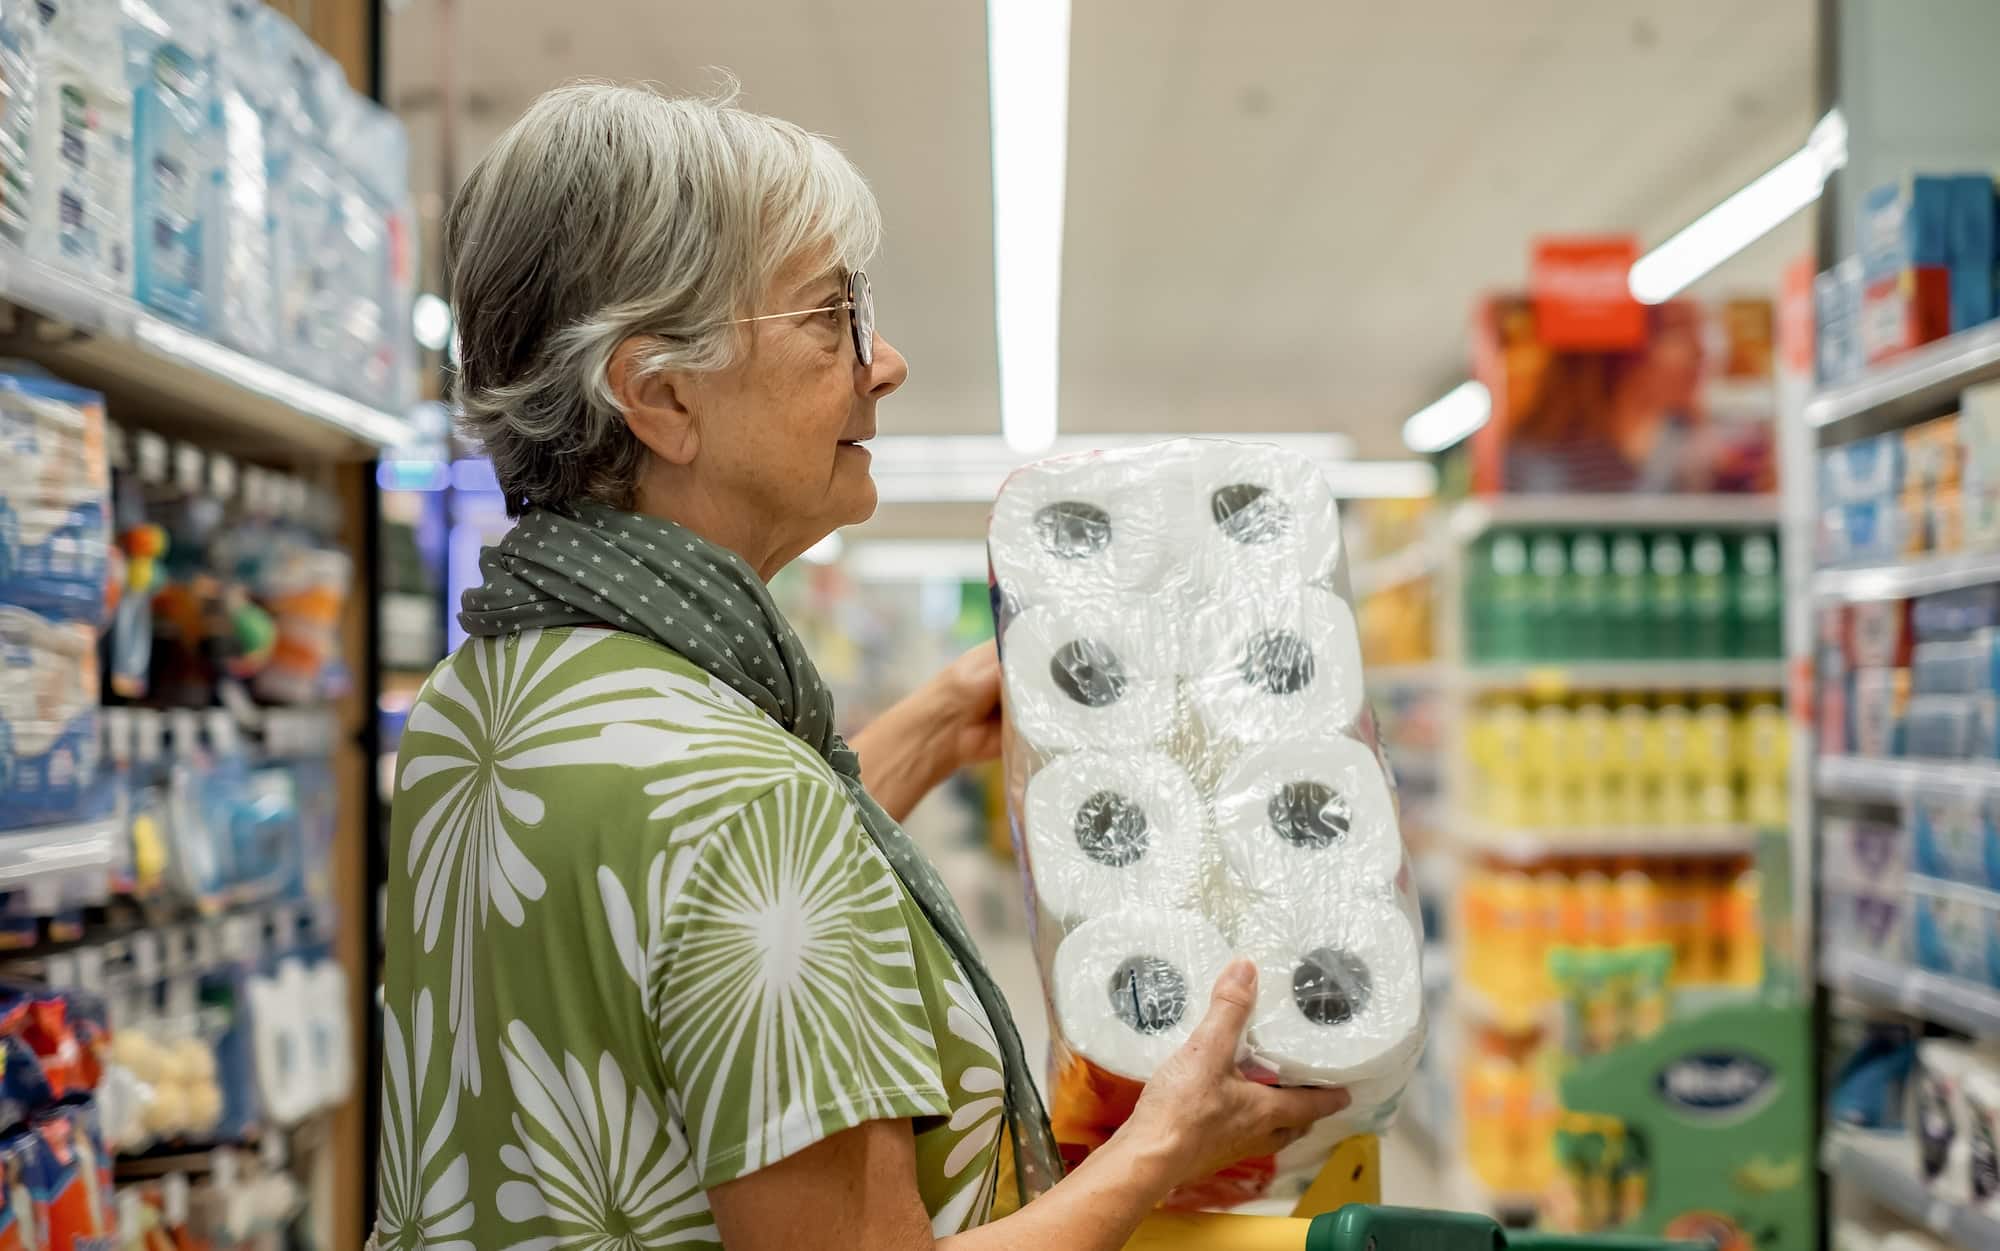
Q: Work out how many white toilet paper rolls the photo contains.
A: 8